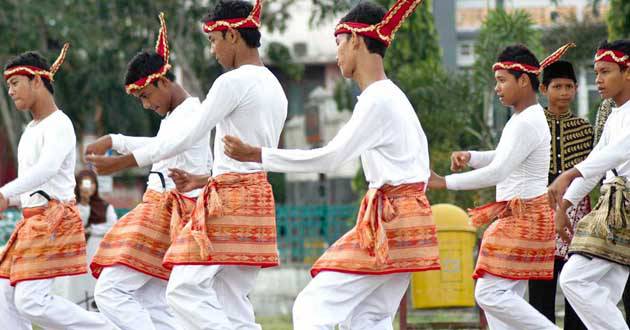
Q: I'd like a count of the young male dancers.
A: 6